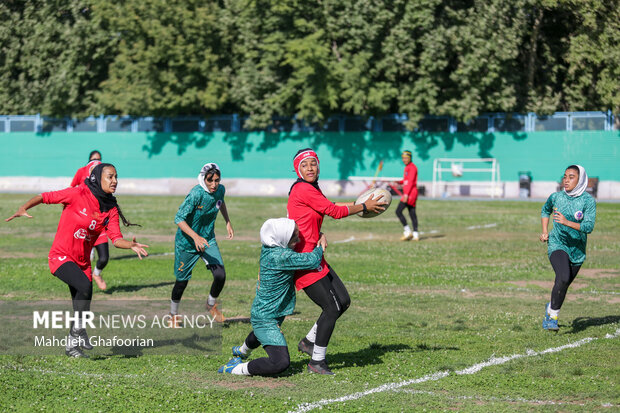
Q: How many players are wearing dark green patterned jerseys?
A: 3